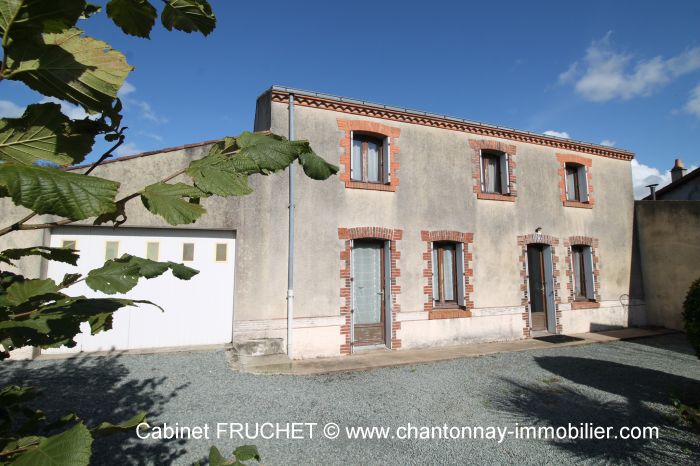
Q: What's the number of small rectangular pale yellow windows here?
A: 5